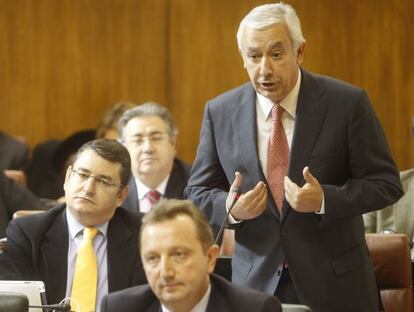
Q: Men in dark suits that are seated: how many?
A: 3